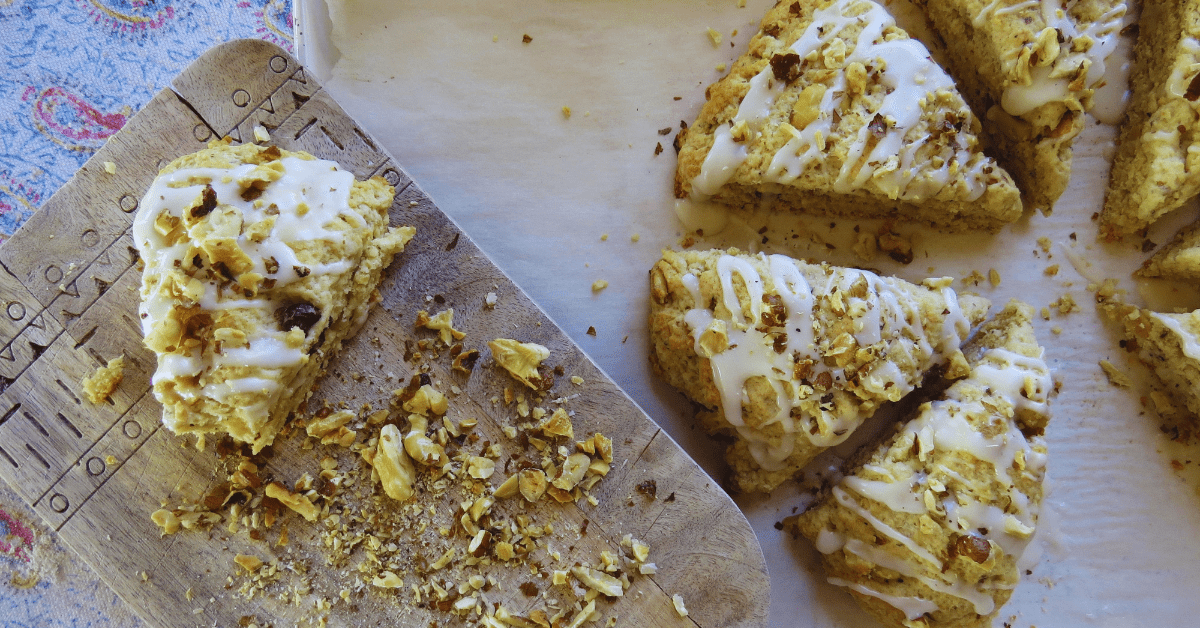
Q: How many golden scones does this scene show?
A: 8